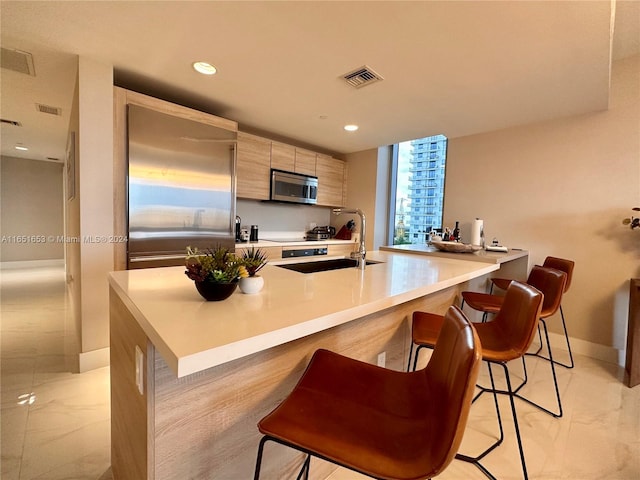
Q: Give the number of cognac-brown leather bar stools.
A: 4